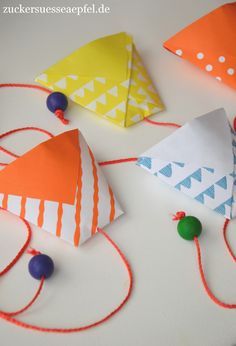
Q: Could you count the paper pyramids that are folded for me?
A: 4